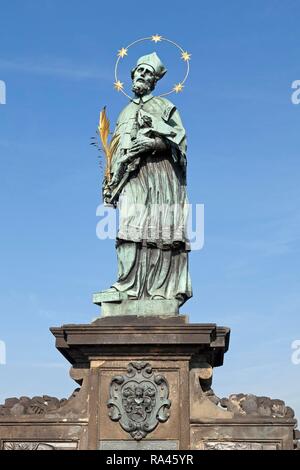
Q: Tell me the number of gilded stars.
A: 5